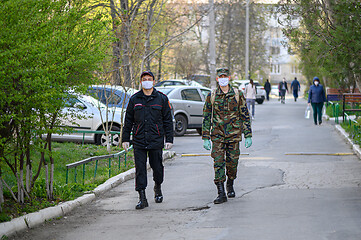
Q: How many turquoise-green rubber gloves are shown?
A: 2